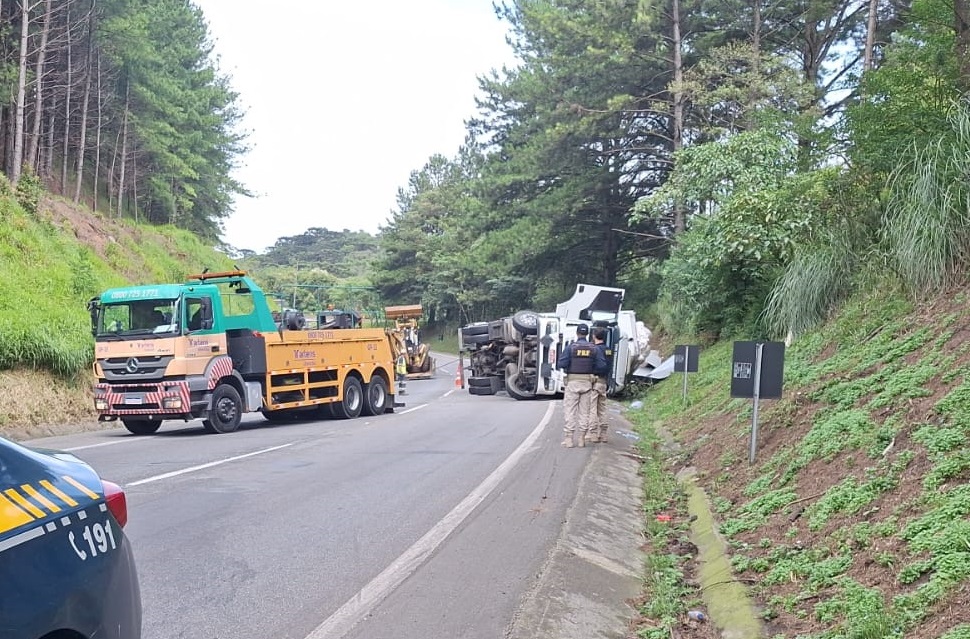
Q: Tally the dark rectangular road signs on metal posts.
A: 2